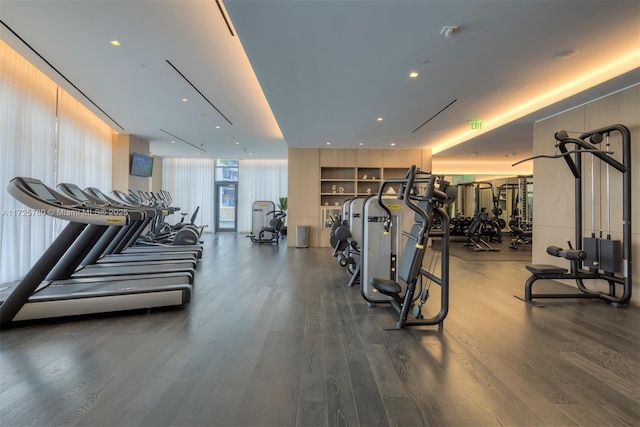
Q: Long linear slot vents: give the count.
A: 5